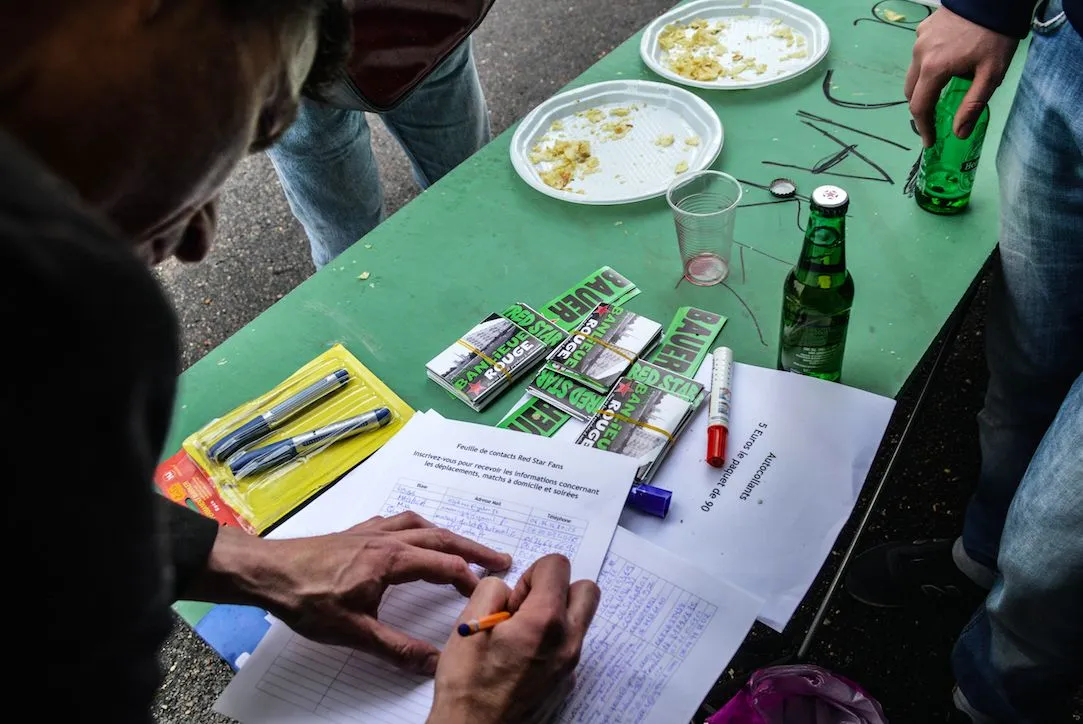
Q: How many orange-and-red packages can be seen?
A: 1